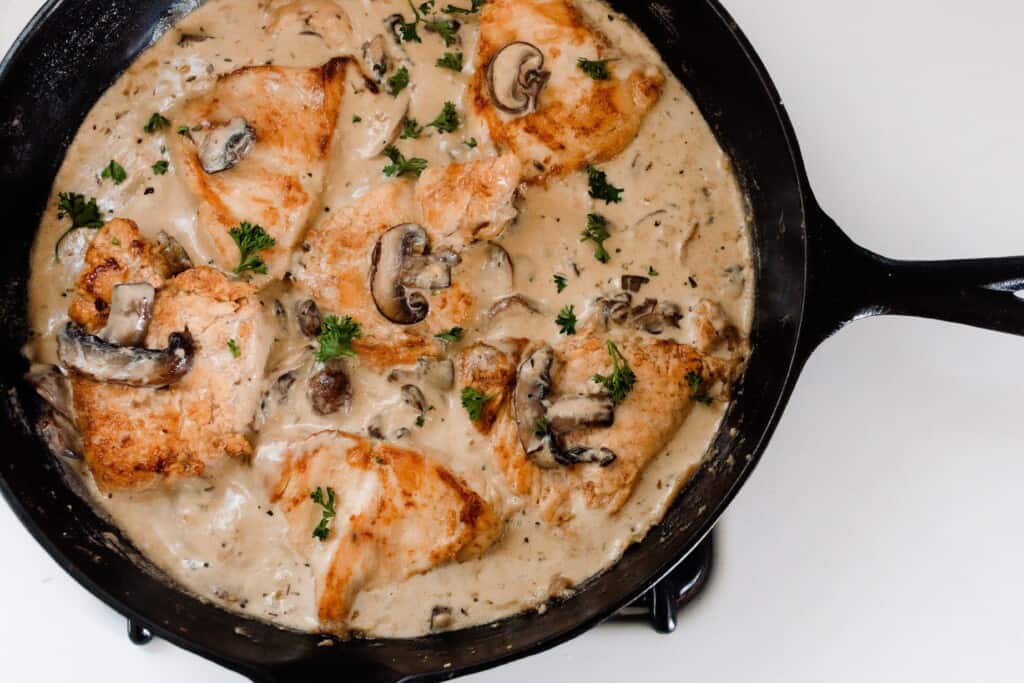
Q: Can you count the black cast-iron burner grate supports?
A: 2